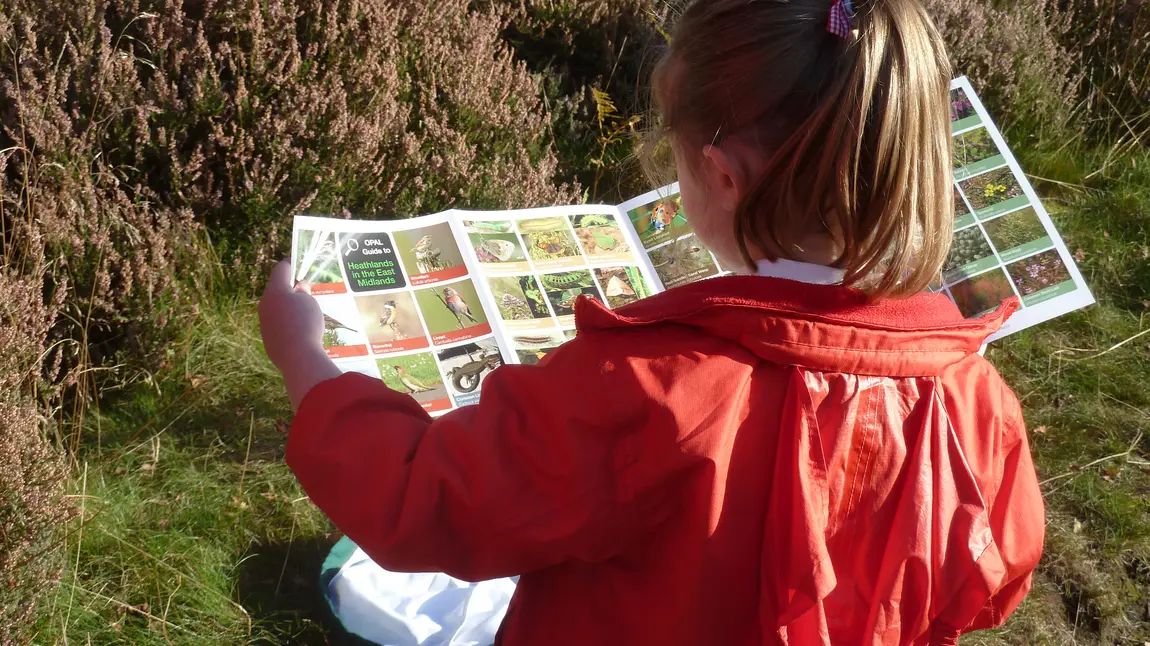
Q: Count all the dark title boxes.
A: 1